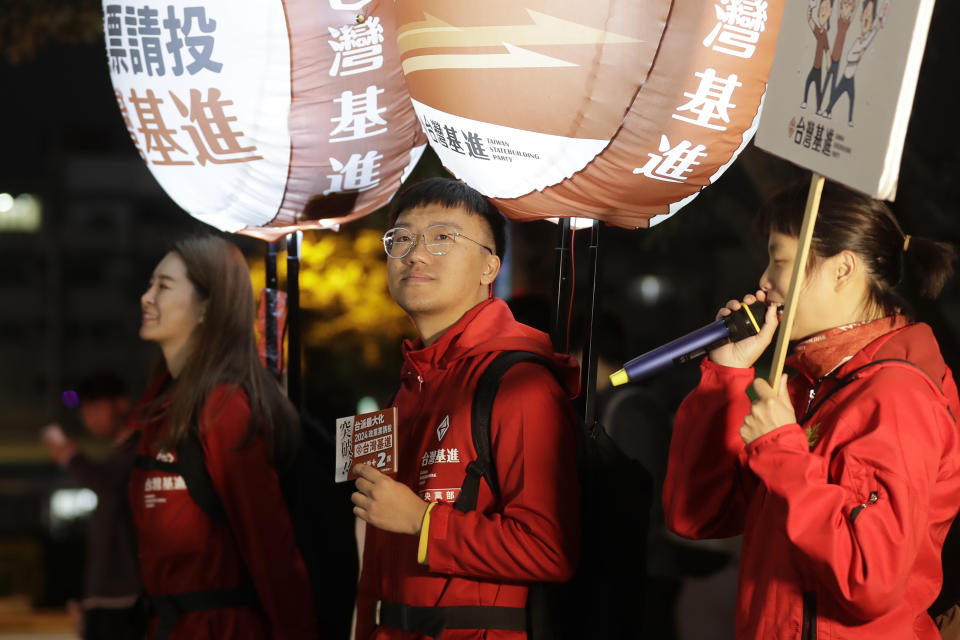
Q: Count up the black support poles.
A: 4